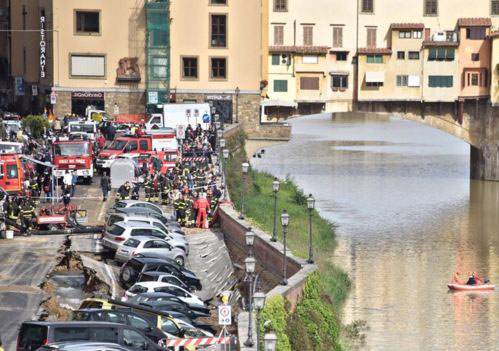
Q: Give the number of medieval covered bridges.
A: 1